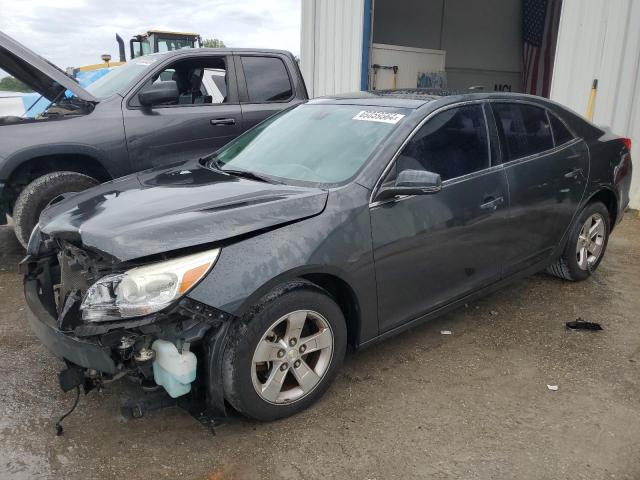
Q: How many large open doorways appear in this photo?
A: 1